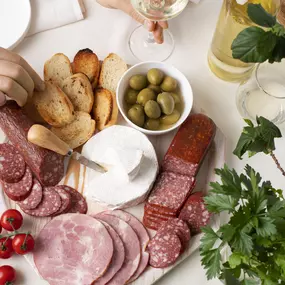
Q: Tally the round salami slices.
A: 9